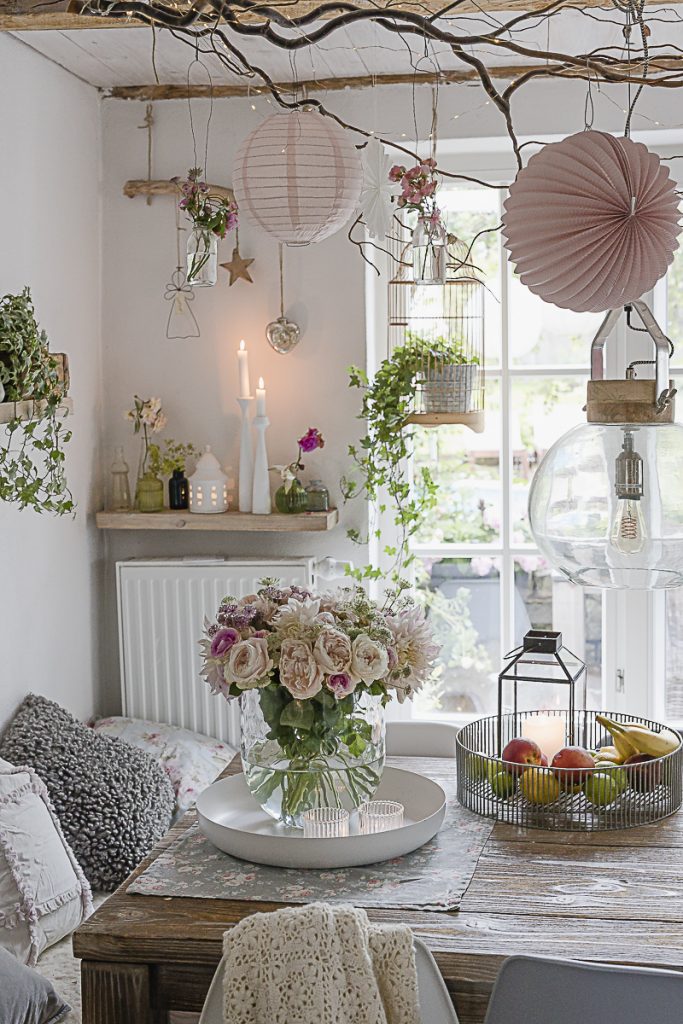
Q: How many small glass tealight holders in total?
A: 2